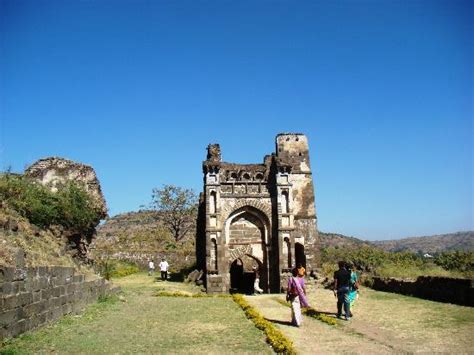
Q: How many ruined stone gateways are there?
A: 1